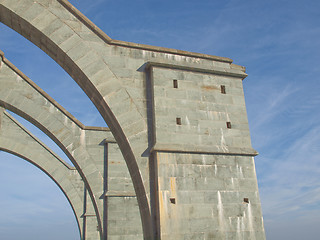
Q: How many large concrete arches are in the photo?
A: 3